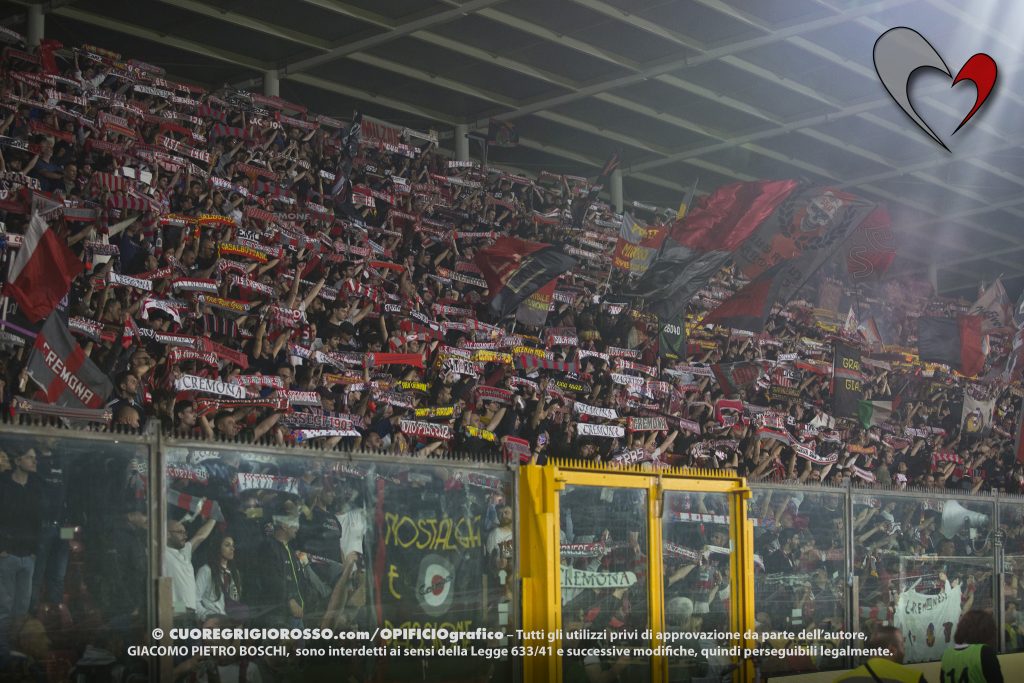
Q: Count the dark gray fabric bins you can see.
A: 0